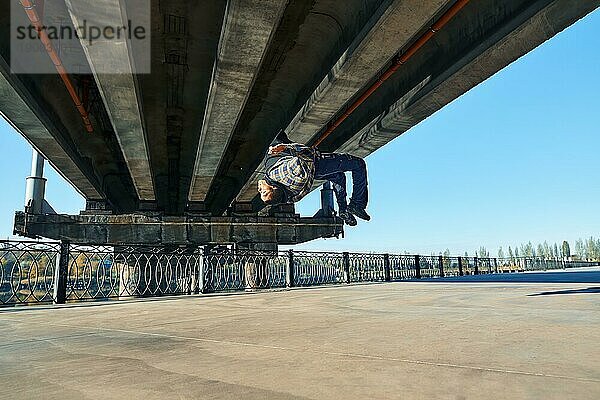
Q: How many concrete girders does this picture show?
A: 5